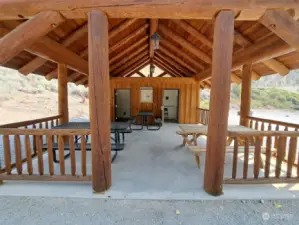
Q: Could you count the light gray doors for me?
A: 2